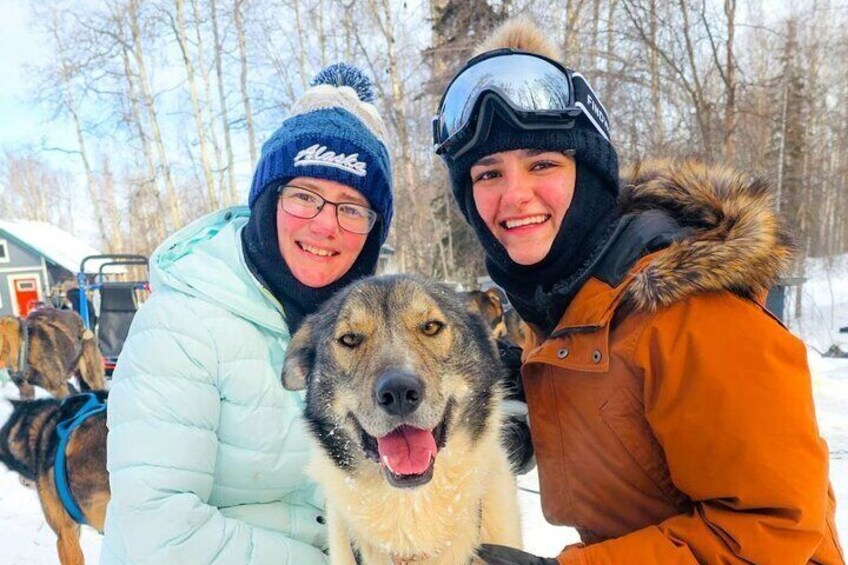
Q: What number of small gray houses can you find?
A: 1